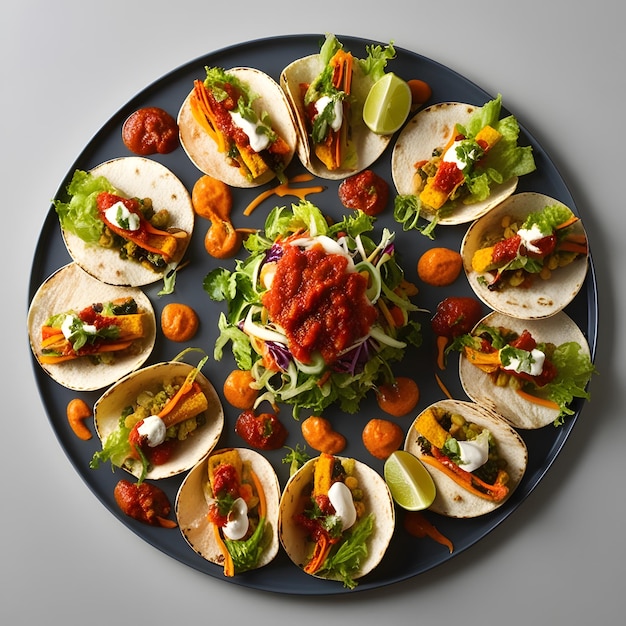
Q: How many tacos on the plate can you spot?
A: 11